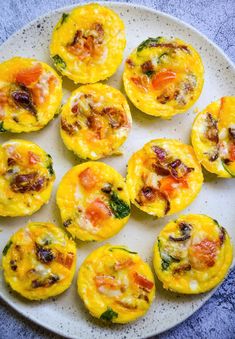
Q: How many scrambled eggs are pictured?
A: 11